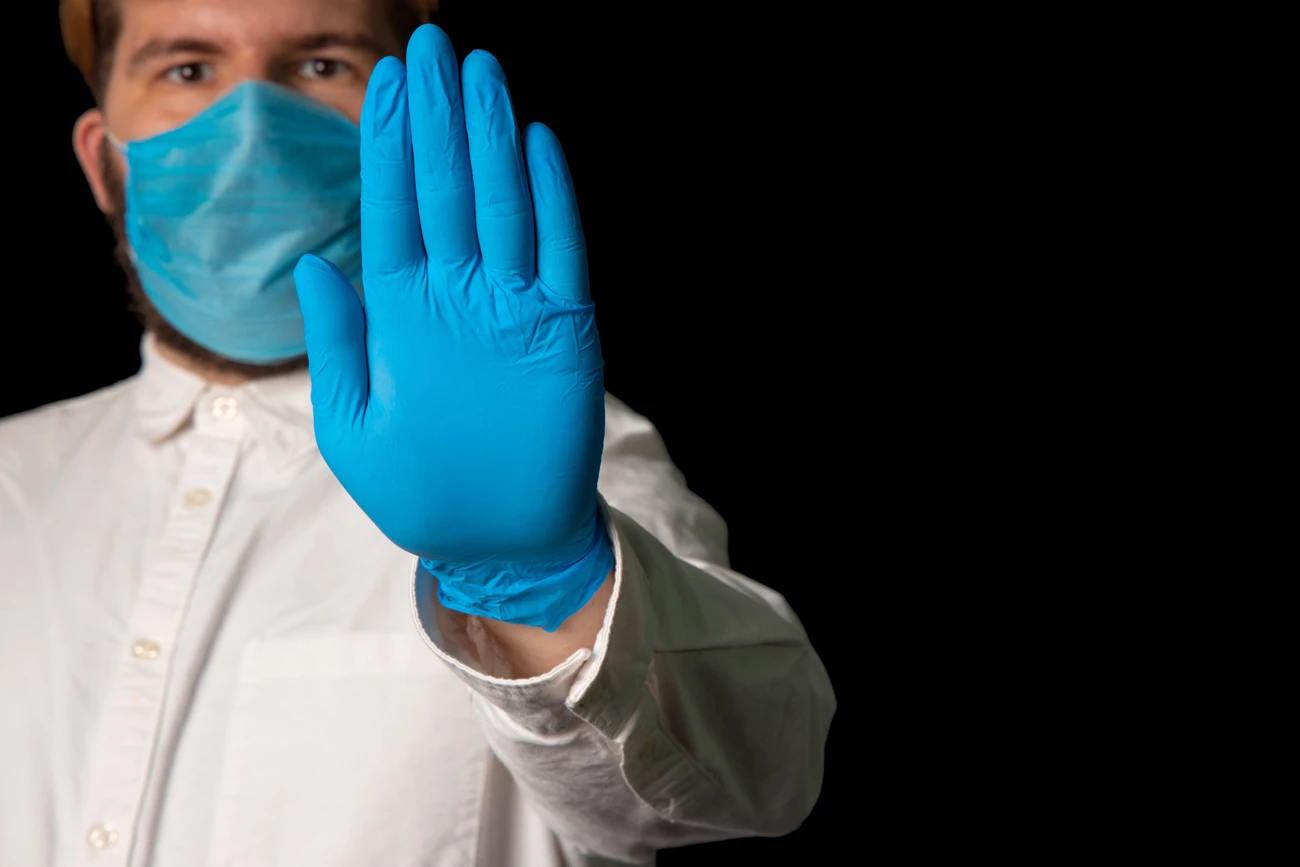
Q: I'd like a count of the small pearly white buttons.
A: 4